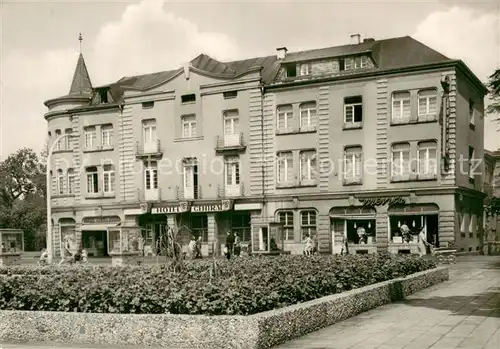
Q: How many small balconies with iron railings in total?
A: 5